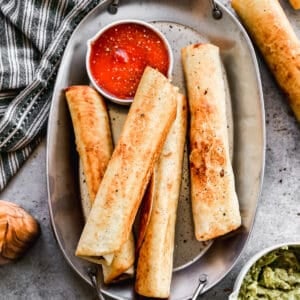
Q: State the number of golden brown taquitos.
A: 5